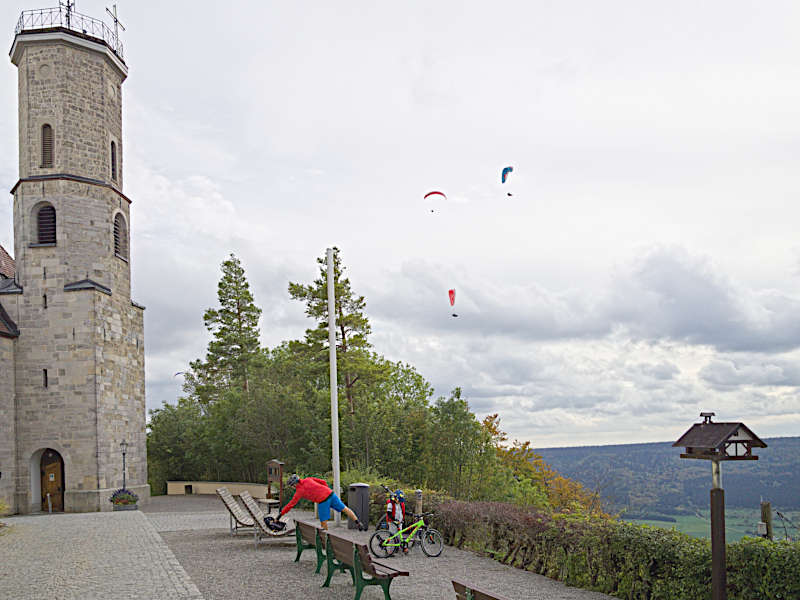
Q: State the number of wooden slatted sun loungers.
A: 2